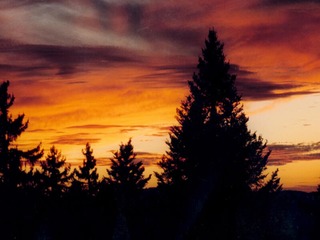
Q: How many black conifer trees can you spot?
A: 5